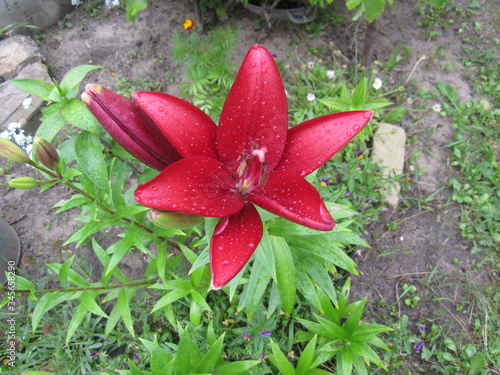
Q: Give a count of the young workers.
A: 0